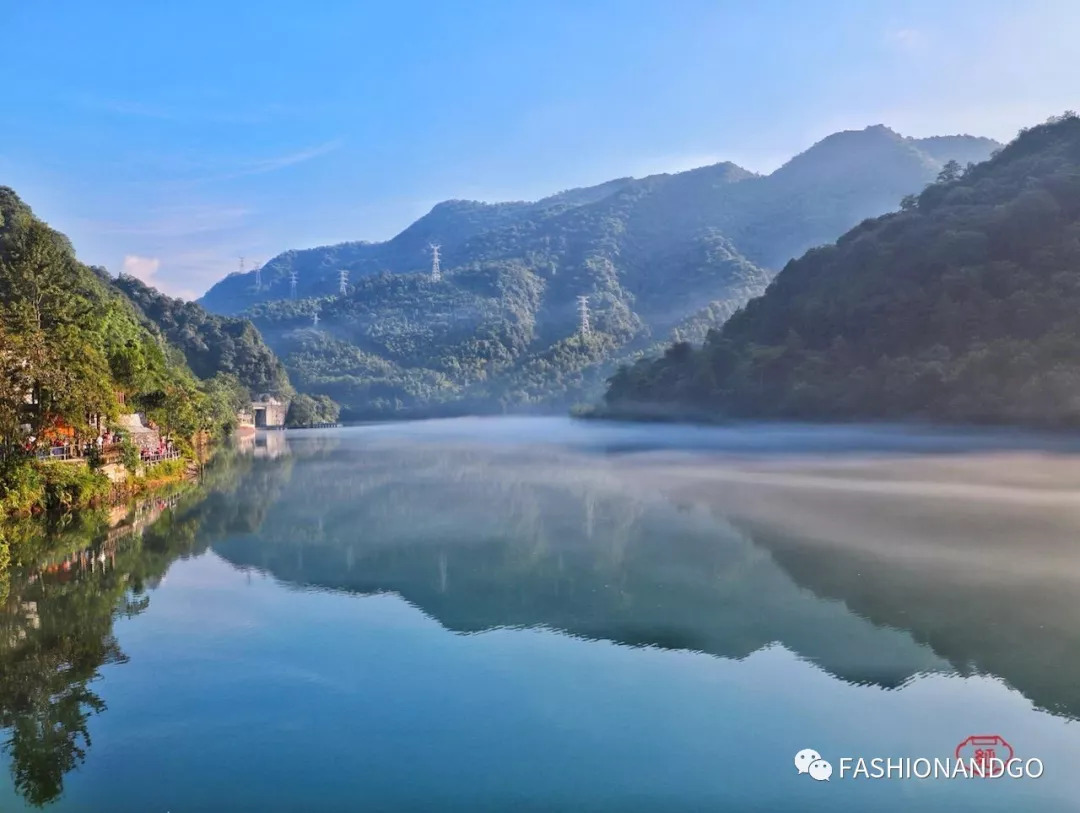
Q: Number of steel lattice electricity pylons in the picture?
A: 7